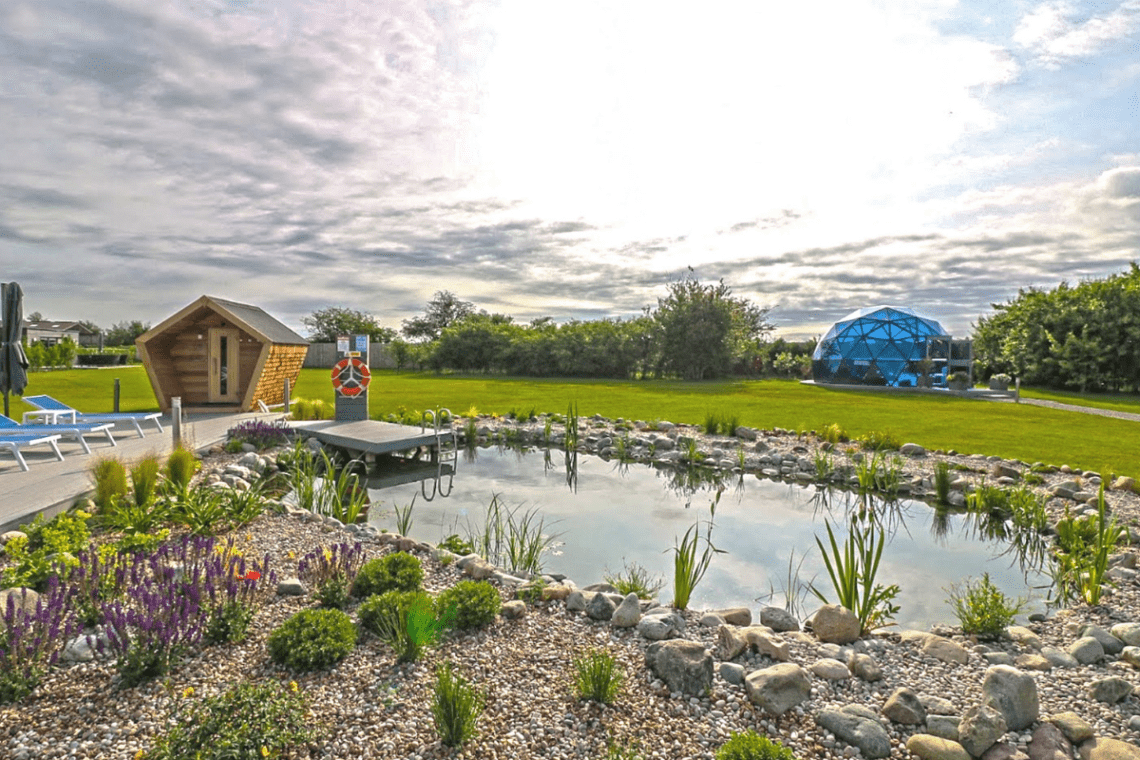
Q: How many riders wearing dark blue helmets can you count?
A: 0